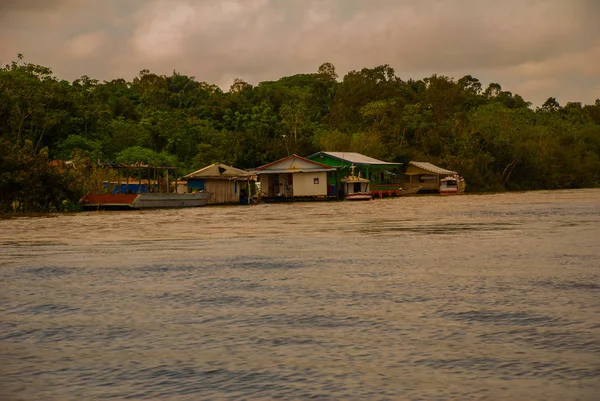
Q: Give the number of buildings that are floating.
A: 4